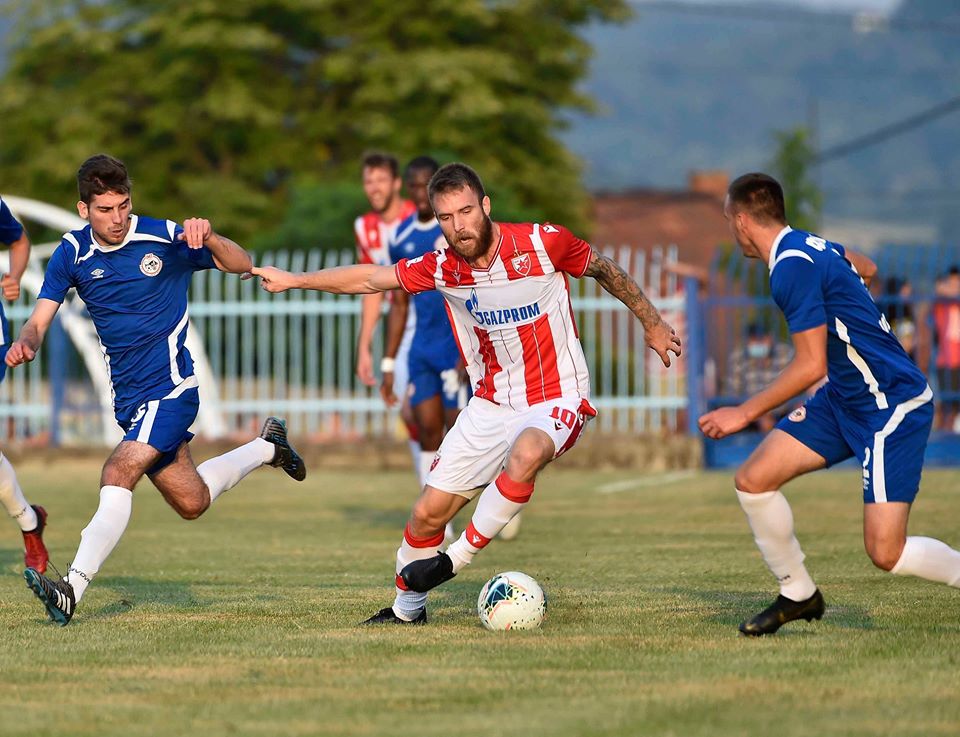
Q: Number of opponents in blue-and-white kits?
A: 4